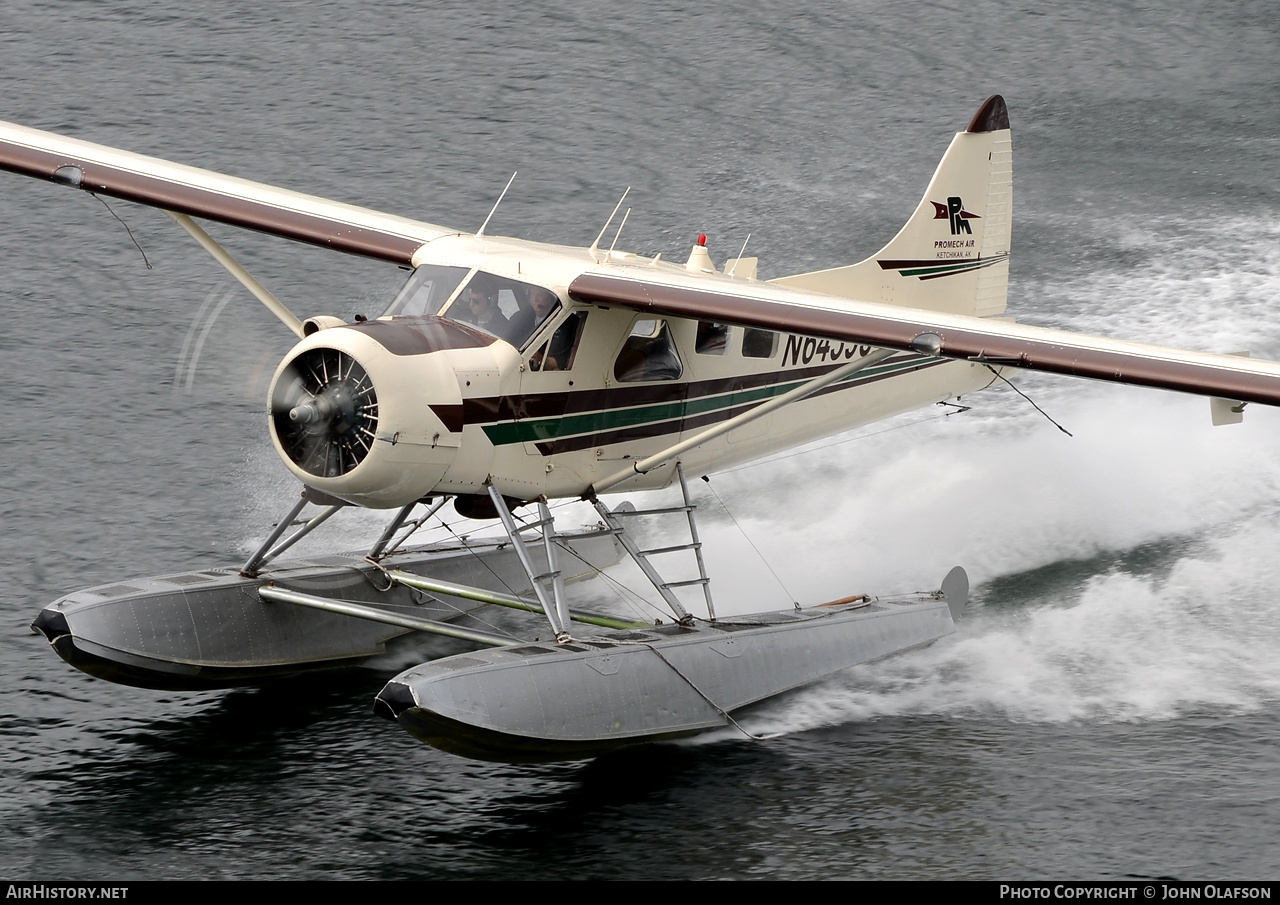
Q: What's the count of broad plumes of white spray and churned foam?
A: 2